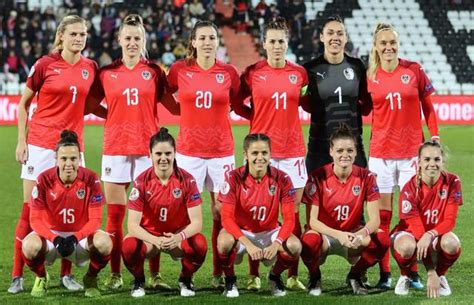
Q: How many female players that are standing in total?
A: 6